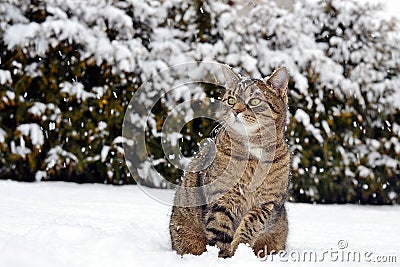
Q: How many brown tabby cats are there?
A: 1